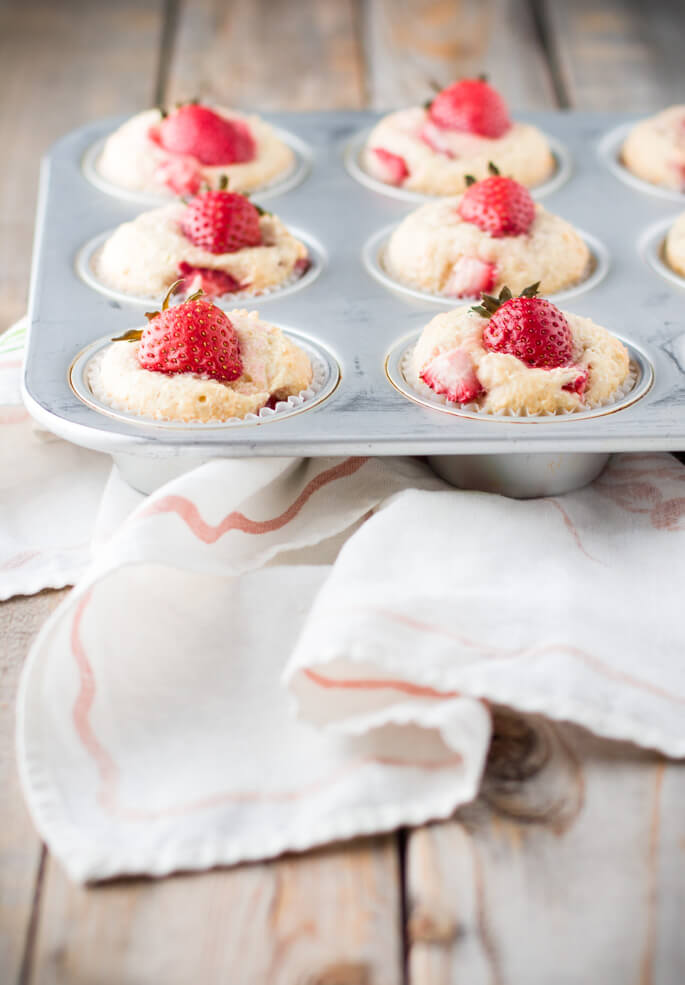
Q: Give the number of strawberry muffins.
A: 8